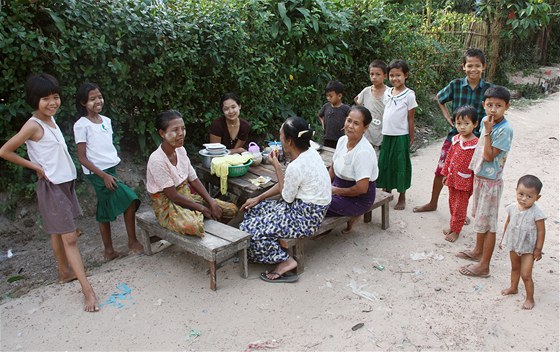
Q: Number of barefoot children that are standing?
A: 6